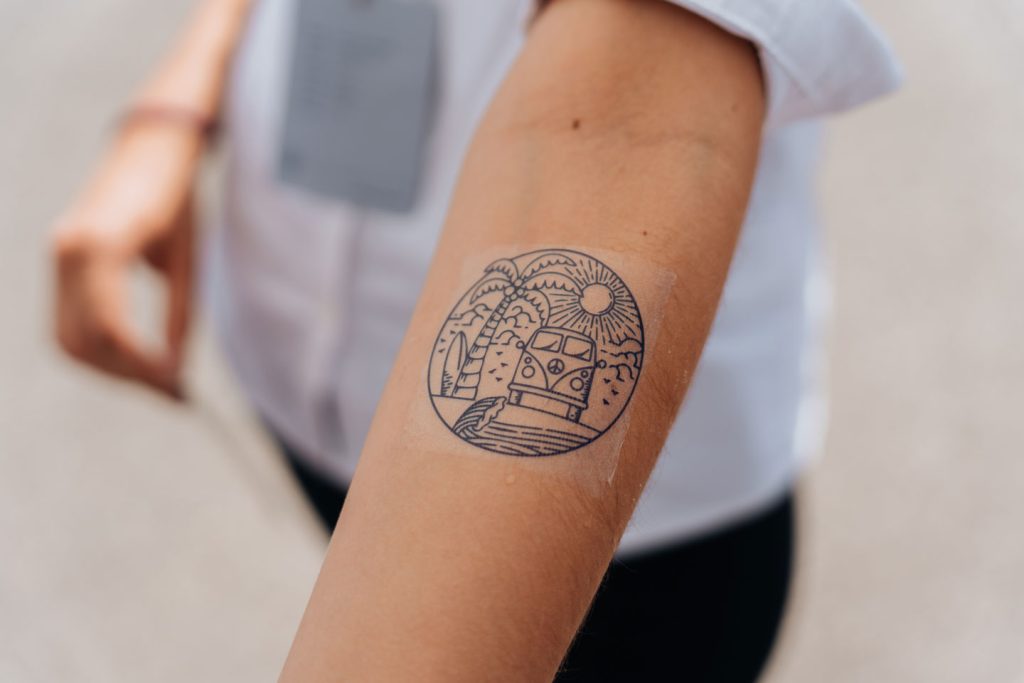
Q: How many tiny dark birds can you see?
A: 10